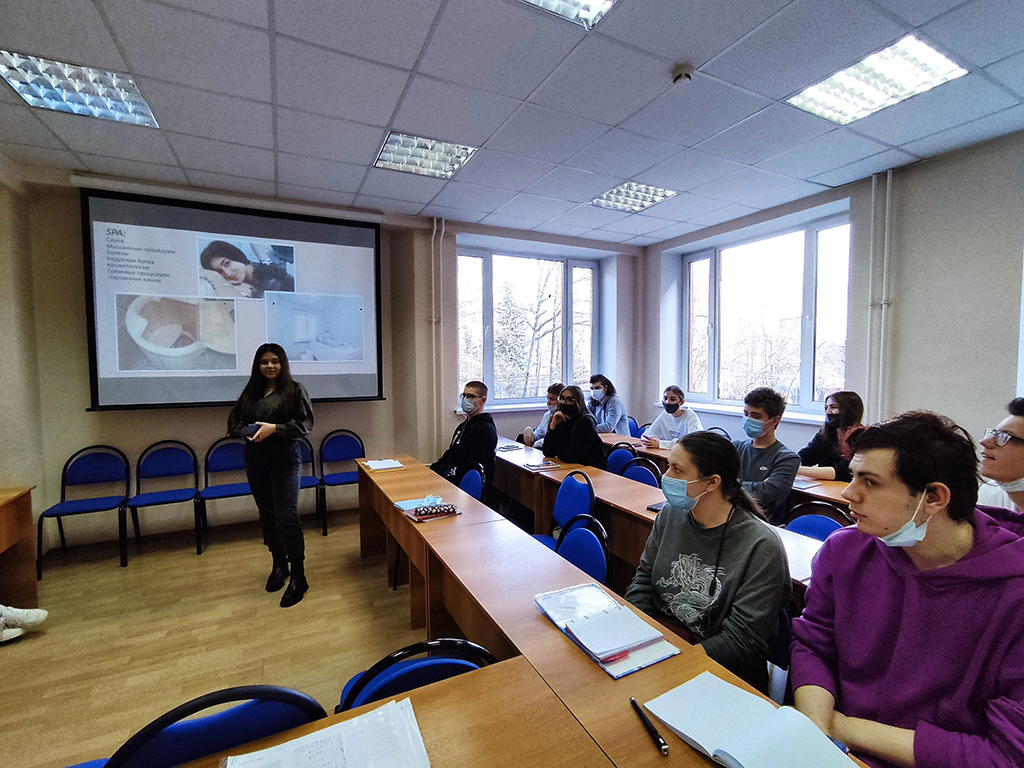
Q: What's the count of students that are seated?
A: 10